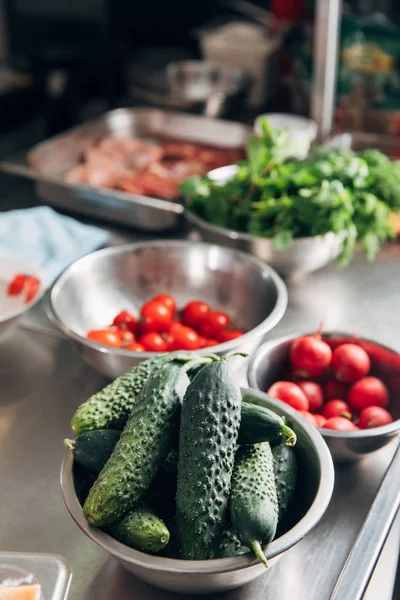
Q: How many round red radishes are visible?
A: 11